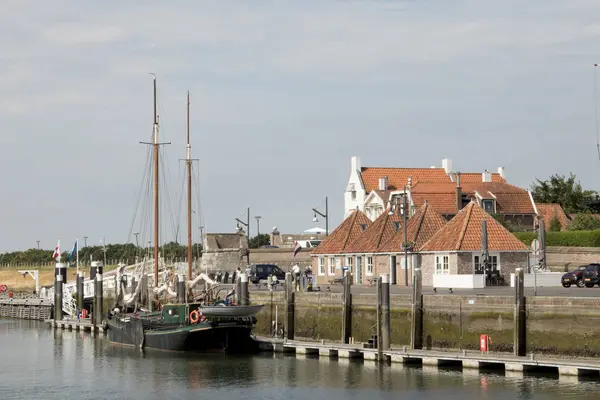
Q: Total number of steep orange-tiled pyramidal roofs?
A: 4